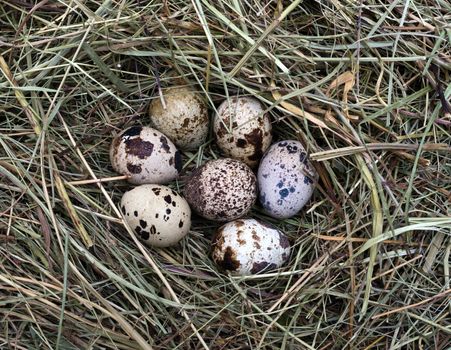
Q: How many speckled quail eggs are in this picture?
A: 7